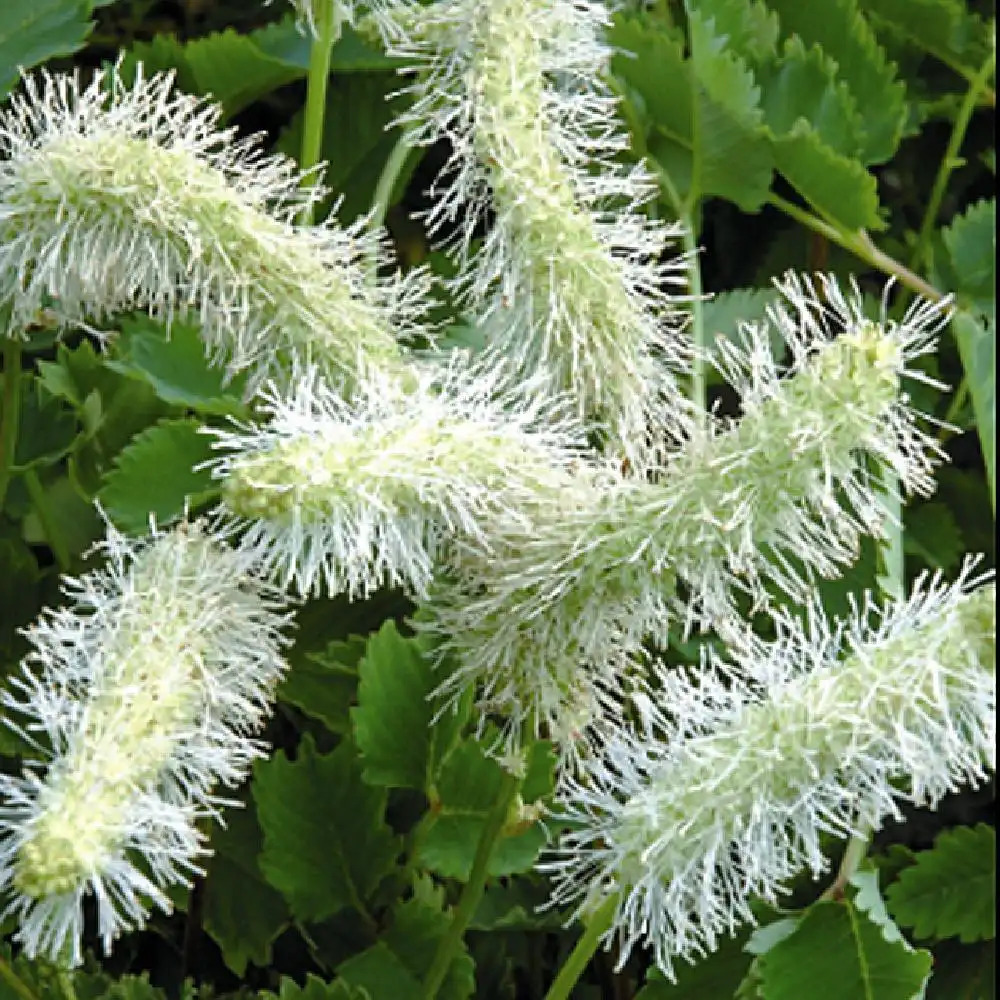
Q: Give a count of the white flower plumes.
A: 6